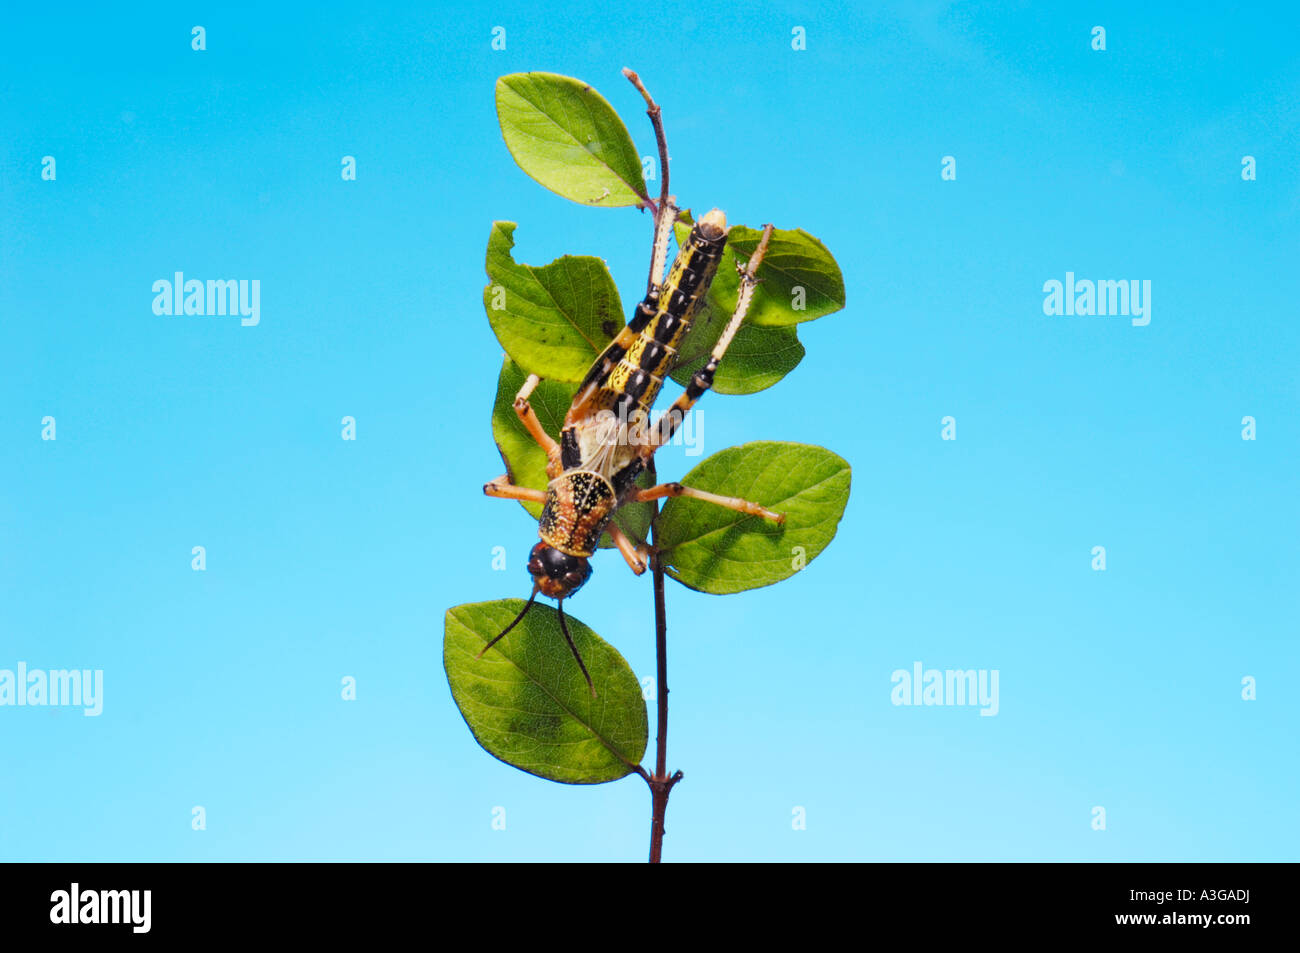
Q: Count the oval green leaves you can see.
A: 7